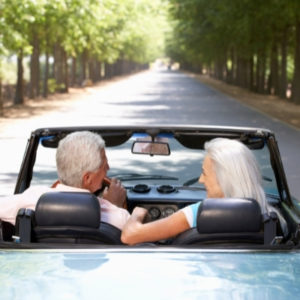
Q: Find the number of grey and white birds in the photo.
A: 0